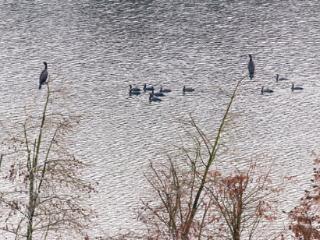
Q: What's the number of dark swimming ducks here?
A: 9